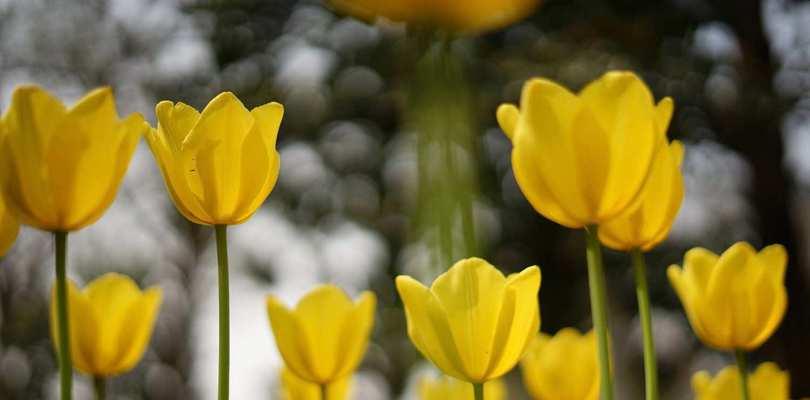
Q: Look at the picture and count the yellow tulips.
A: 14